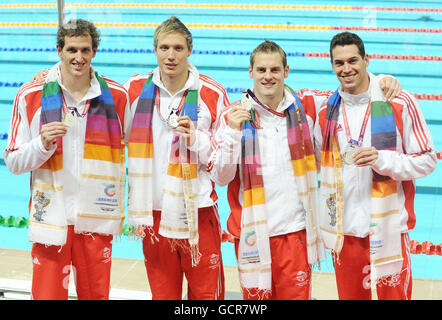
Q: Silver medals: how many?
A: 4